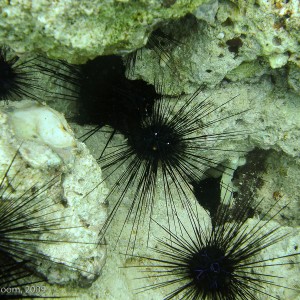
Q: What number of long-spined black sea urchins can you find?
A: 5